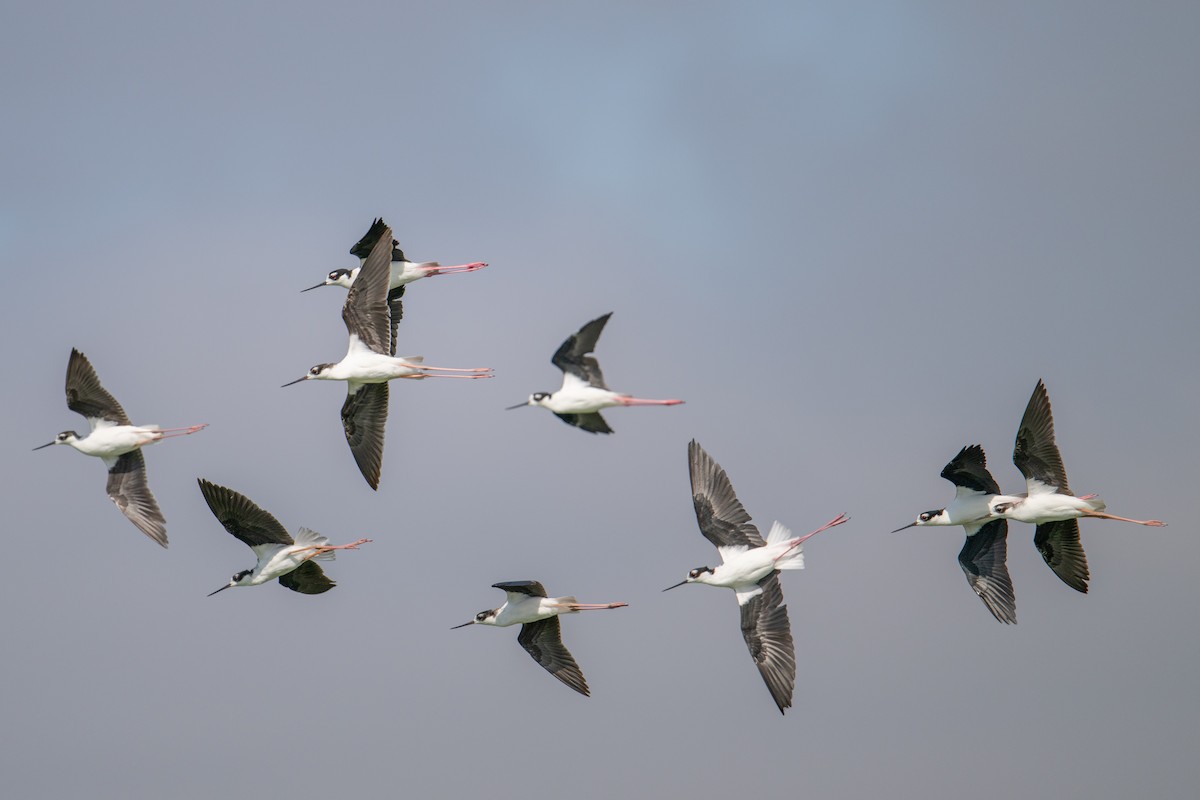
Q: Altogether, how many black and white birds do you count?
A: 9